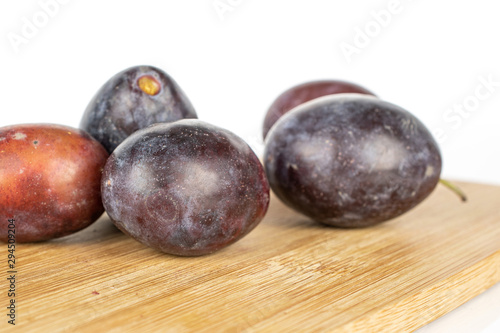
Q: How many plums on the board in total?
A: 5